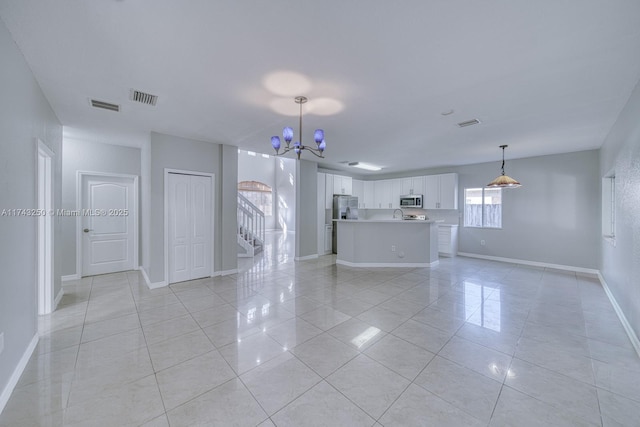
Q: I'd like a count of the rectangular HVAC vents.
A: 3